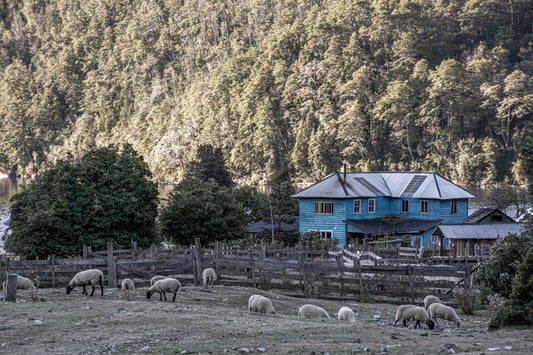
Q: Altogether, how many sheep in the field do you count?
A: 12